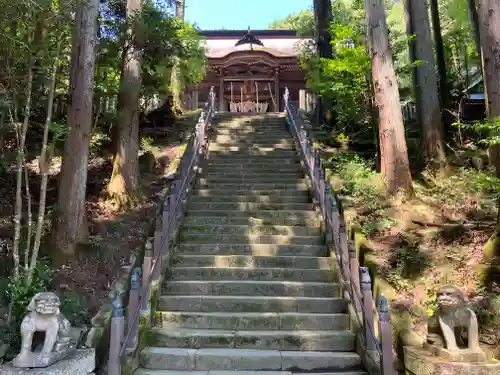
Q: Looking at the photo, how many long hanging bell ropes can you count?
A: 4